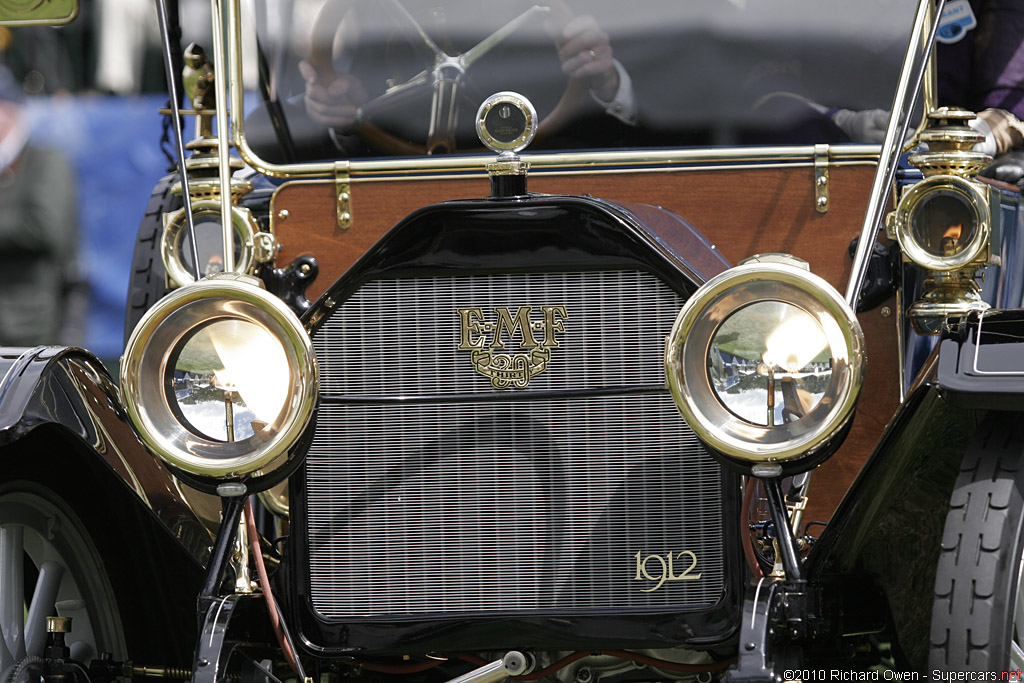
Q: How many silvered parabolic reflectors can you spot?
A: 2